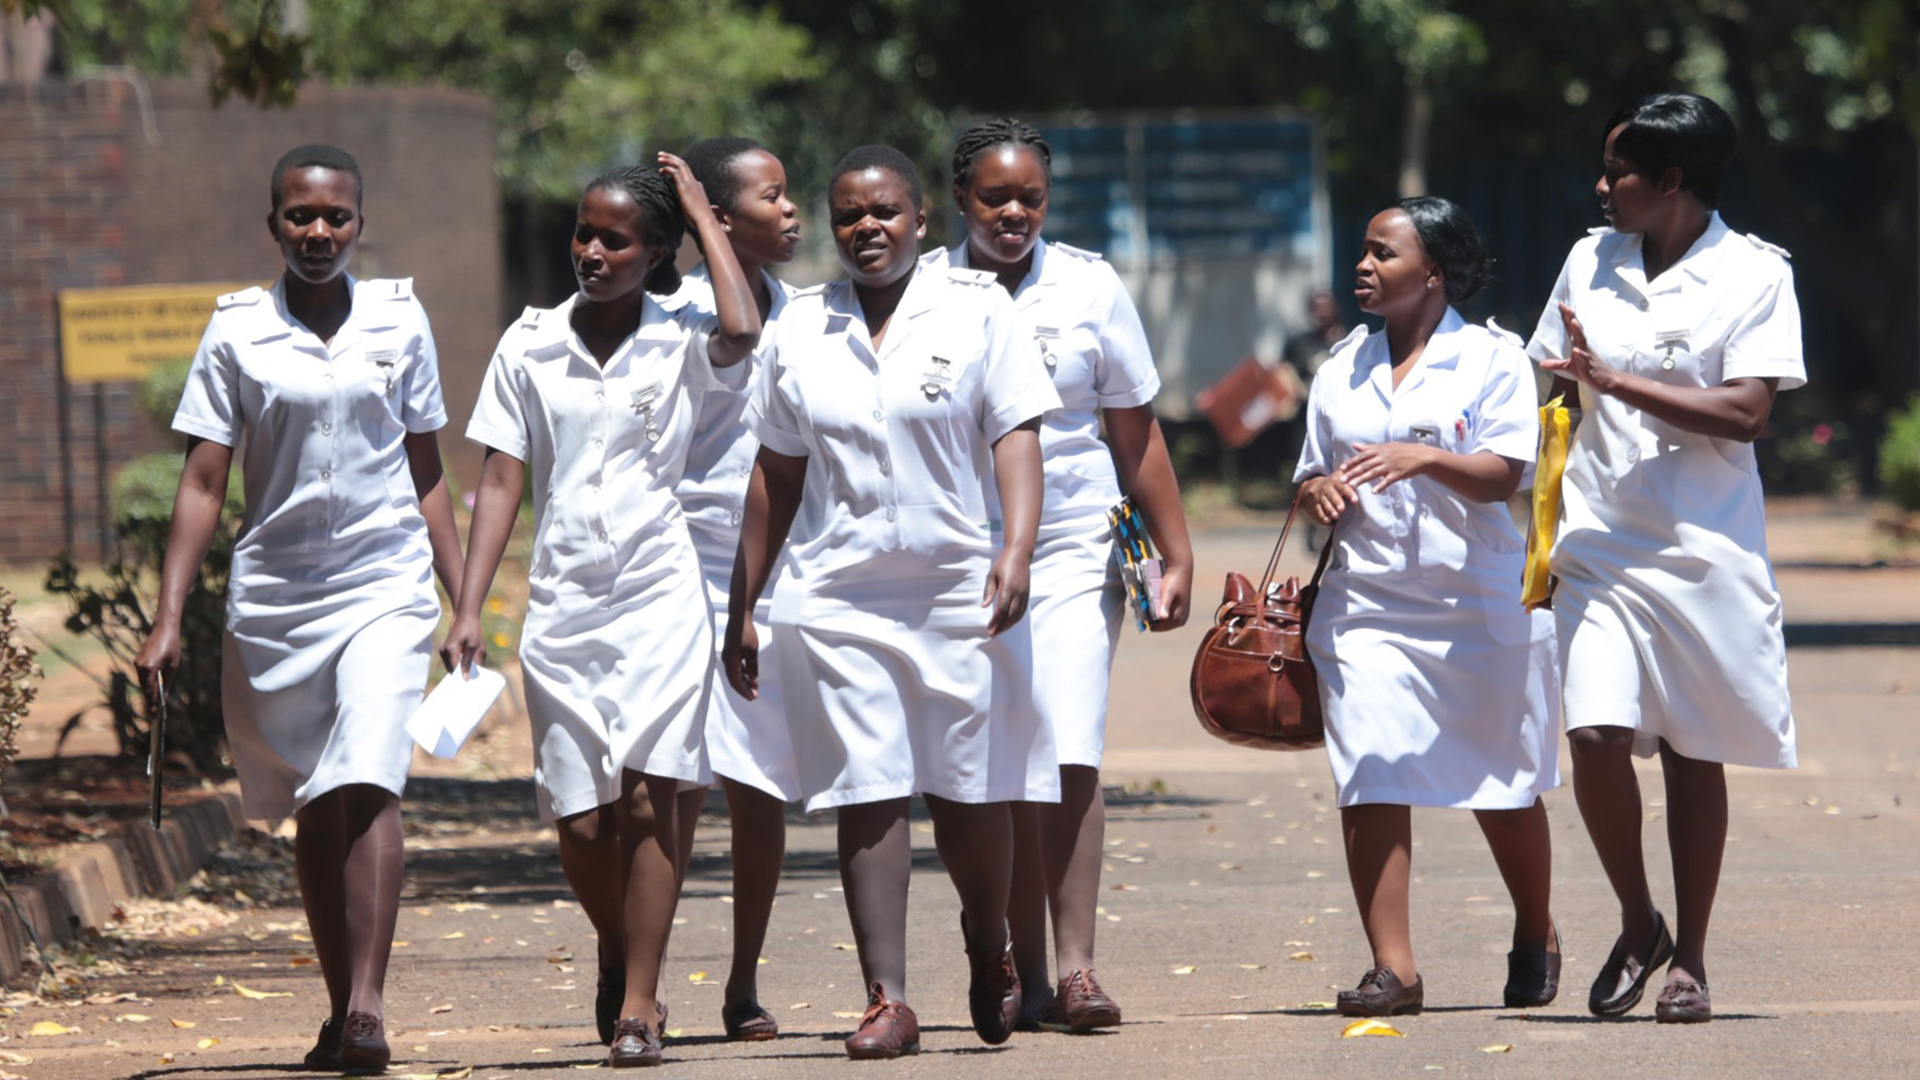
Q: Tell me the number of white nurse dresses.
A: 7